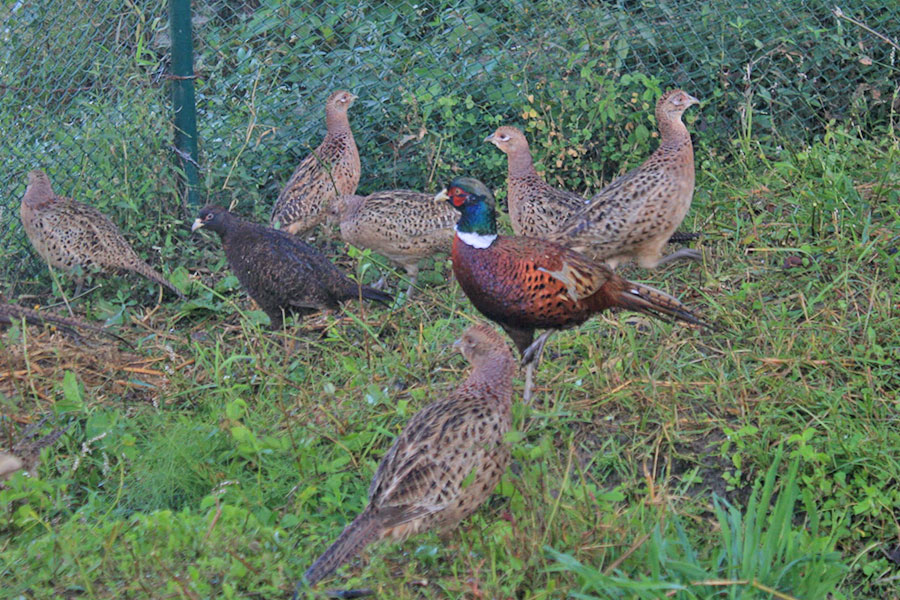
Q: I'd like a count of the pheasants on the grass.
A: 8